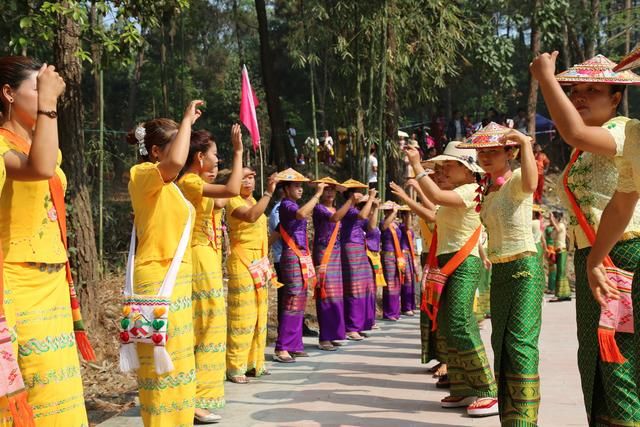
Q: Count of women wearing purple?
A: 6